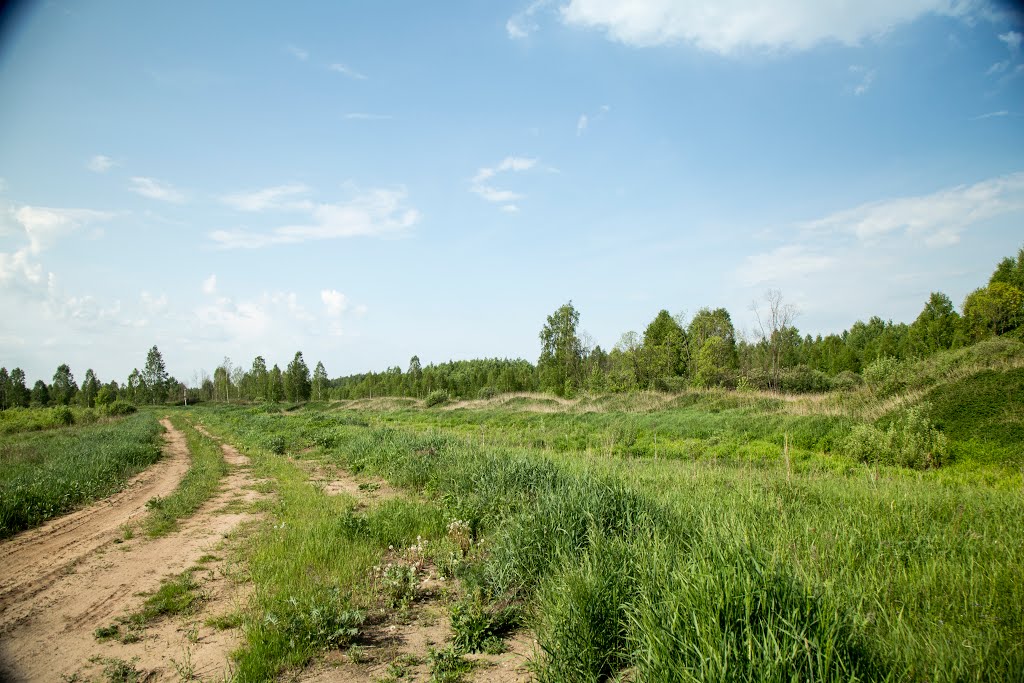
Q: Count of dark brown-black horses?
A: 0